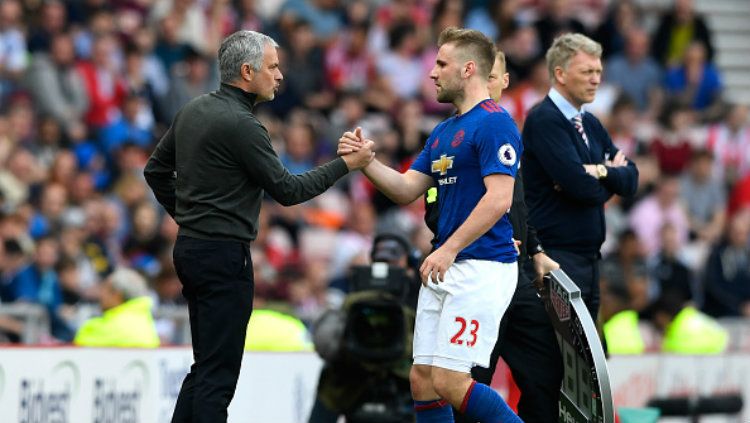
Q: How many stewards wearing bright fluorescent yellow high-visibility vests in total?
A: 4